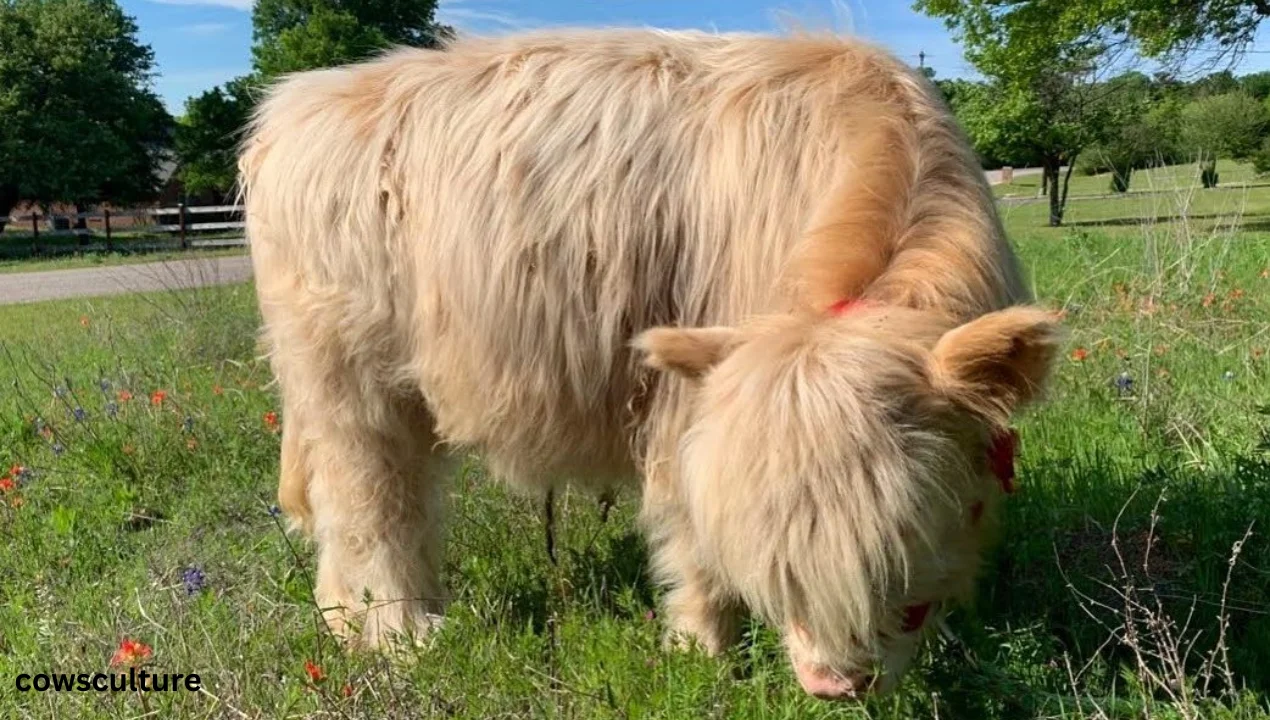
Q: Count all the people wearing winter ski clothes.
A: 0